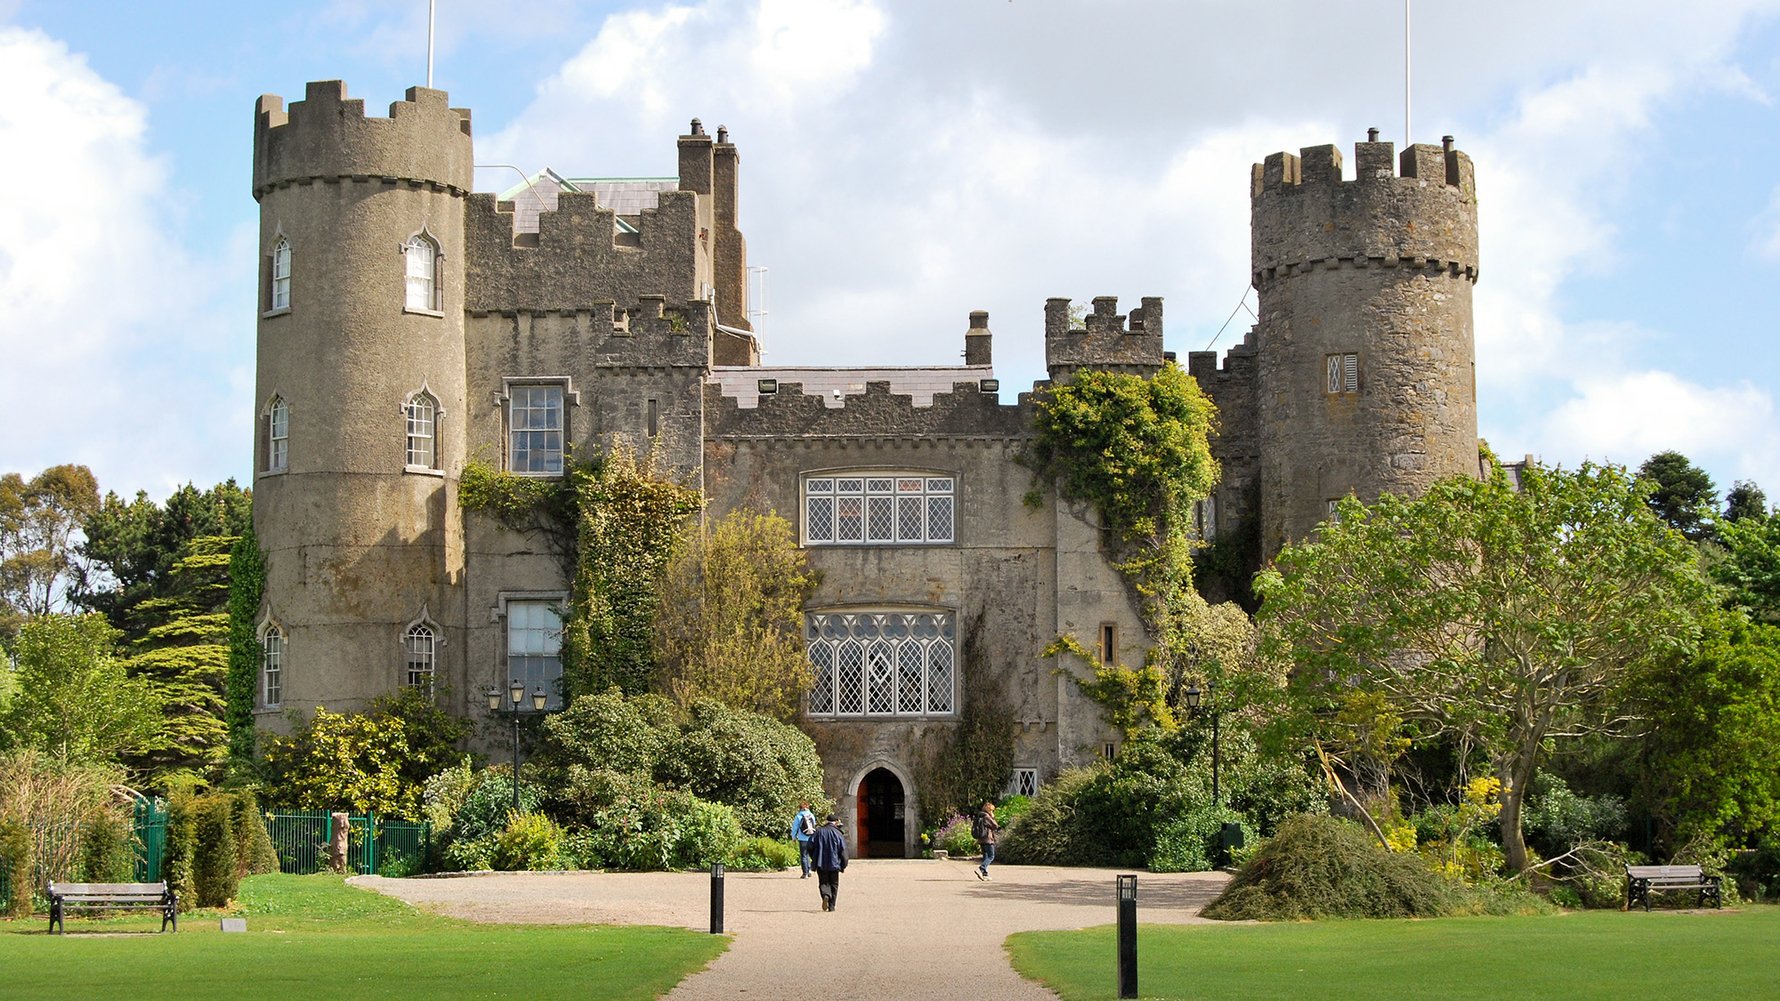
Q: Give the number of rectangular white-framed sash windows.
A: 2